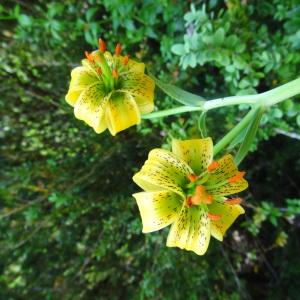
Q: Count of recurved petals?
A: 12